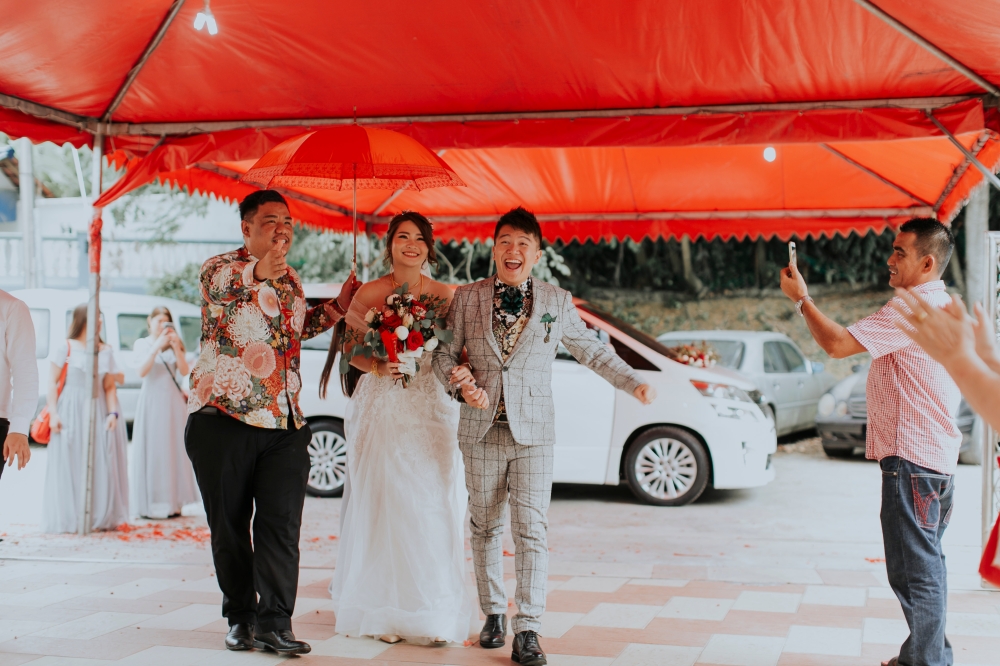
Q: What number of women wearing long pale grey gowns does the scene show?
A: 2